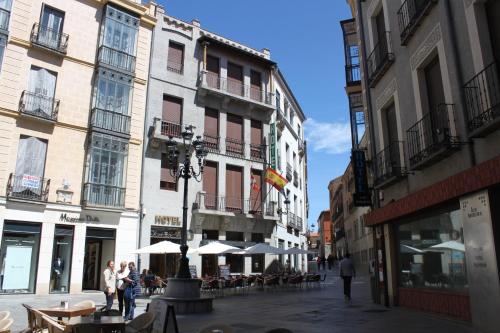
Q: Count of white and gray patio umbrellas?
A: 4